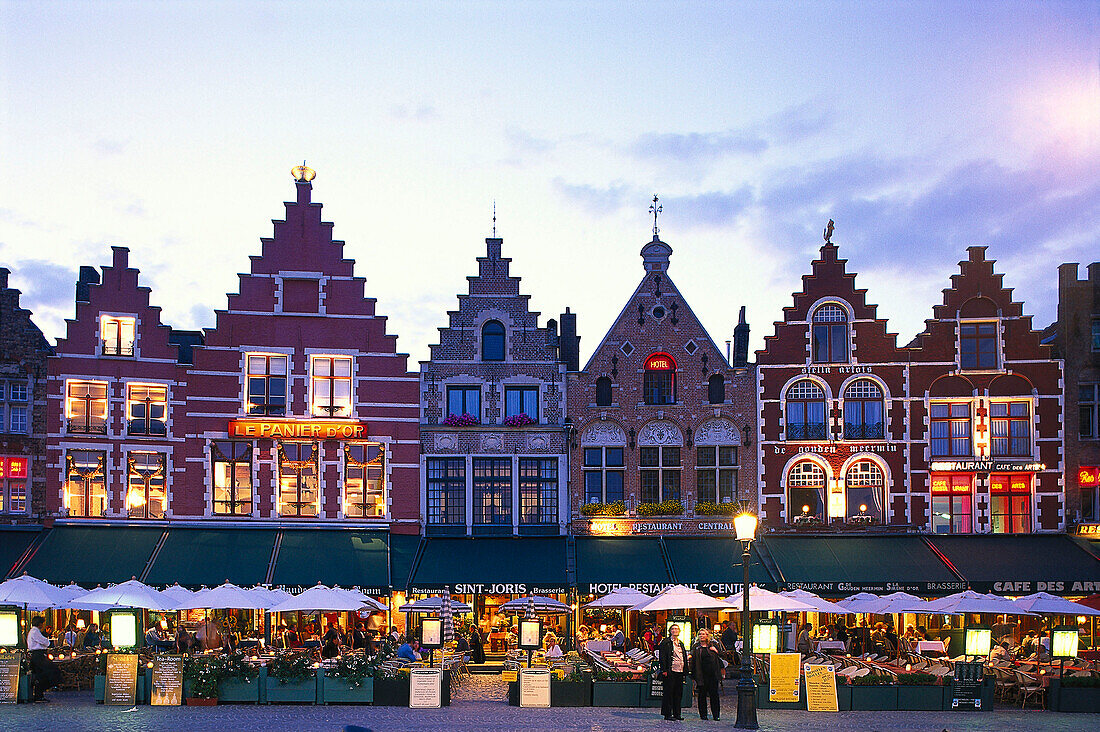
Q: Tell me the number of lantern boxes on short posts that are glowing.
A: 8